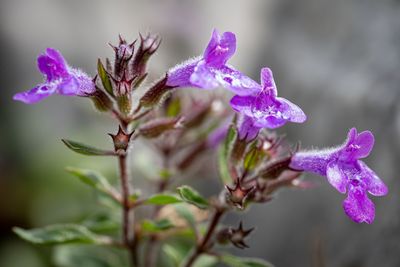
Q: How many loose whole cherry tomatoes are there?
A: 0